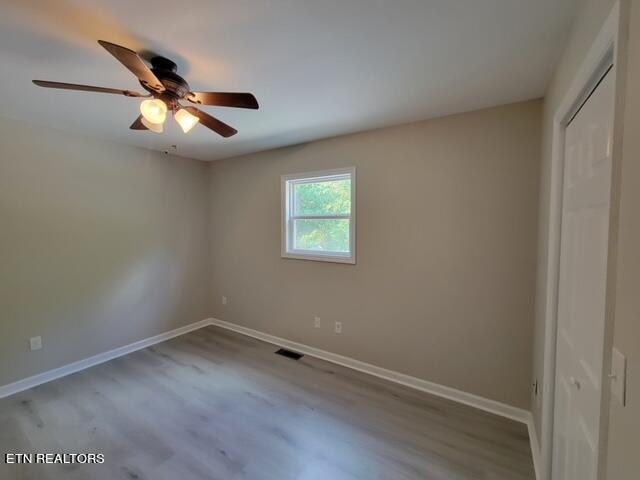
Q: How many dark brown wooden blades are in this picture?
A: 5